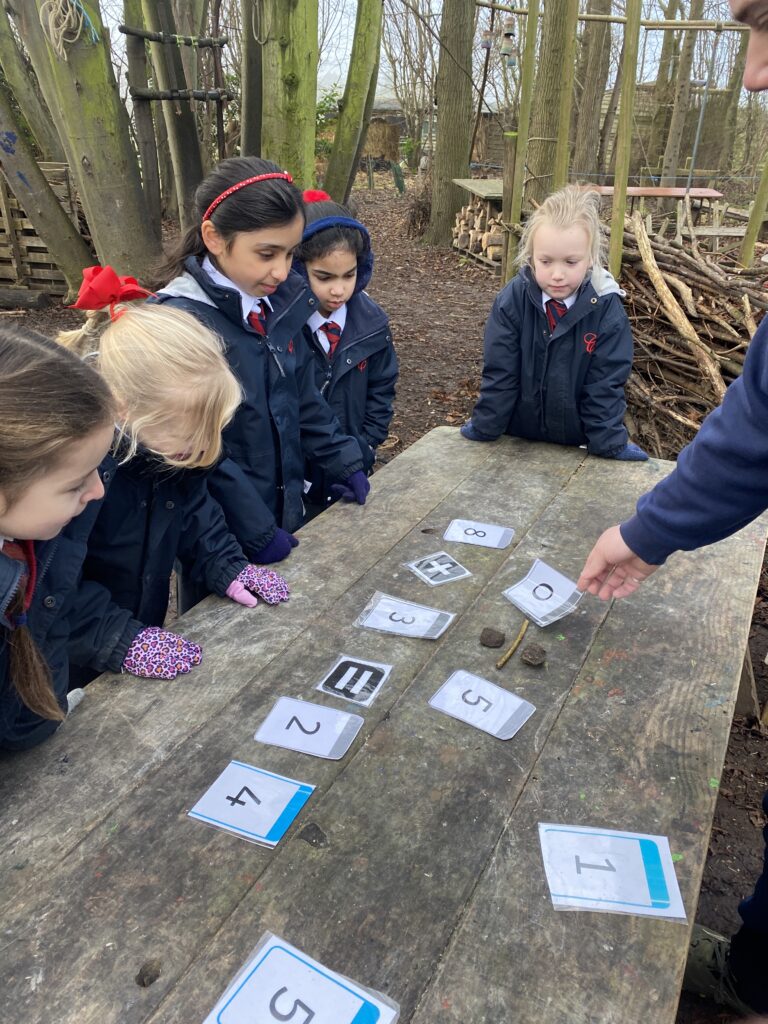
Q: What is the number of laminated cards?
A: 10